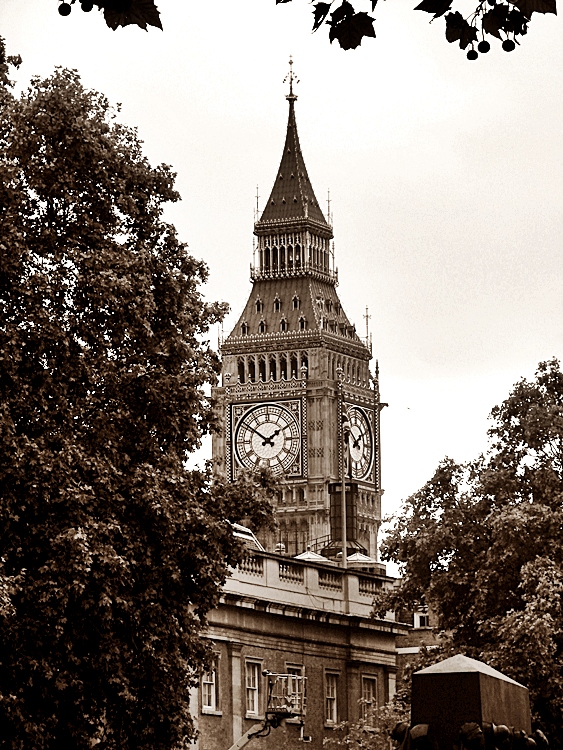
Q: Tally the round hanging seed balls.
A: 5